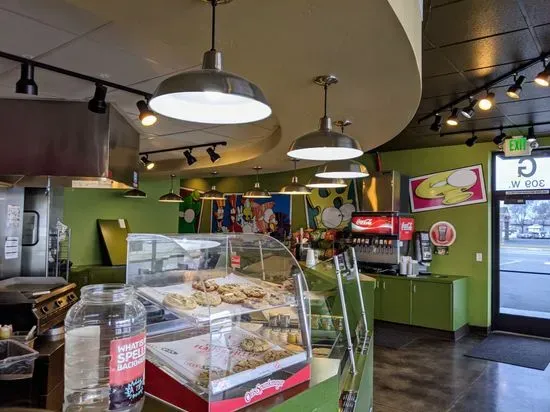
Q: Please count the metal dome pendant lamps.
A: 9